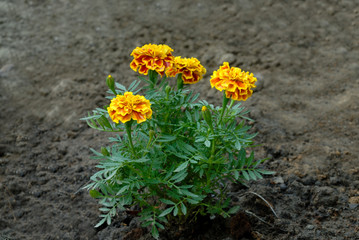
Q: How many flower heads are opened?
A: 4